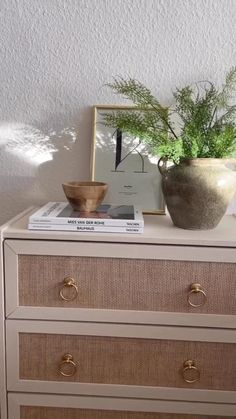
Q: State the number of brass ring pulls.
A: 4